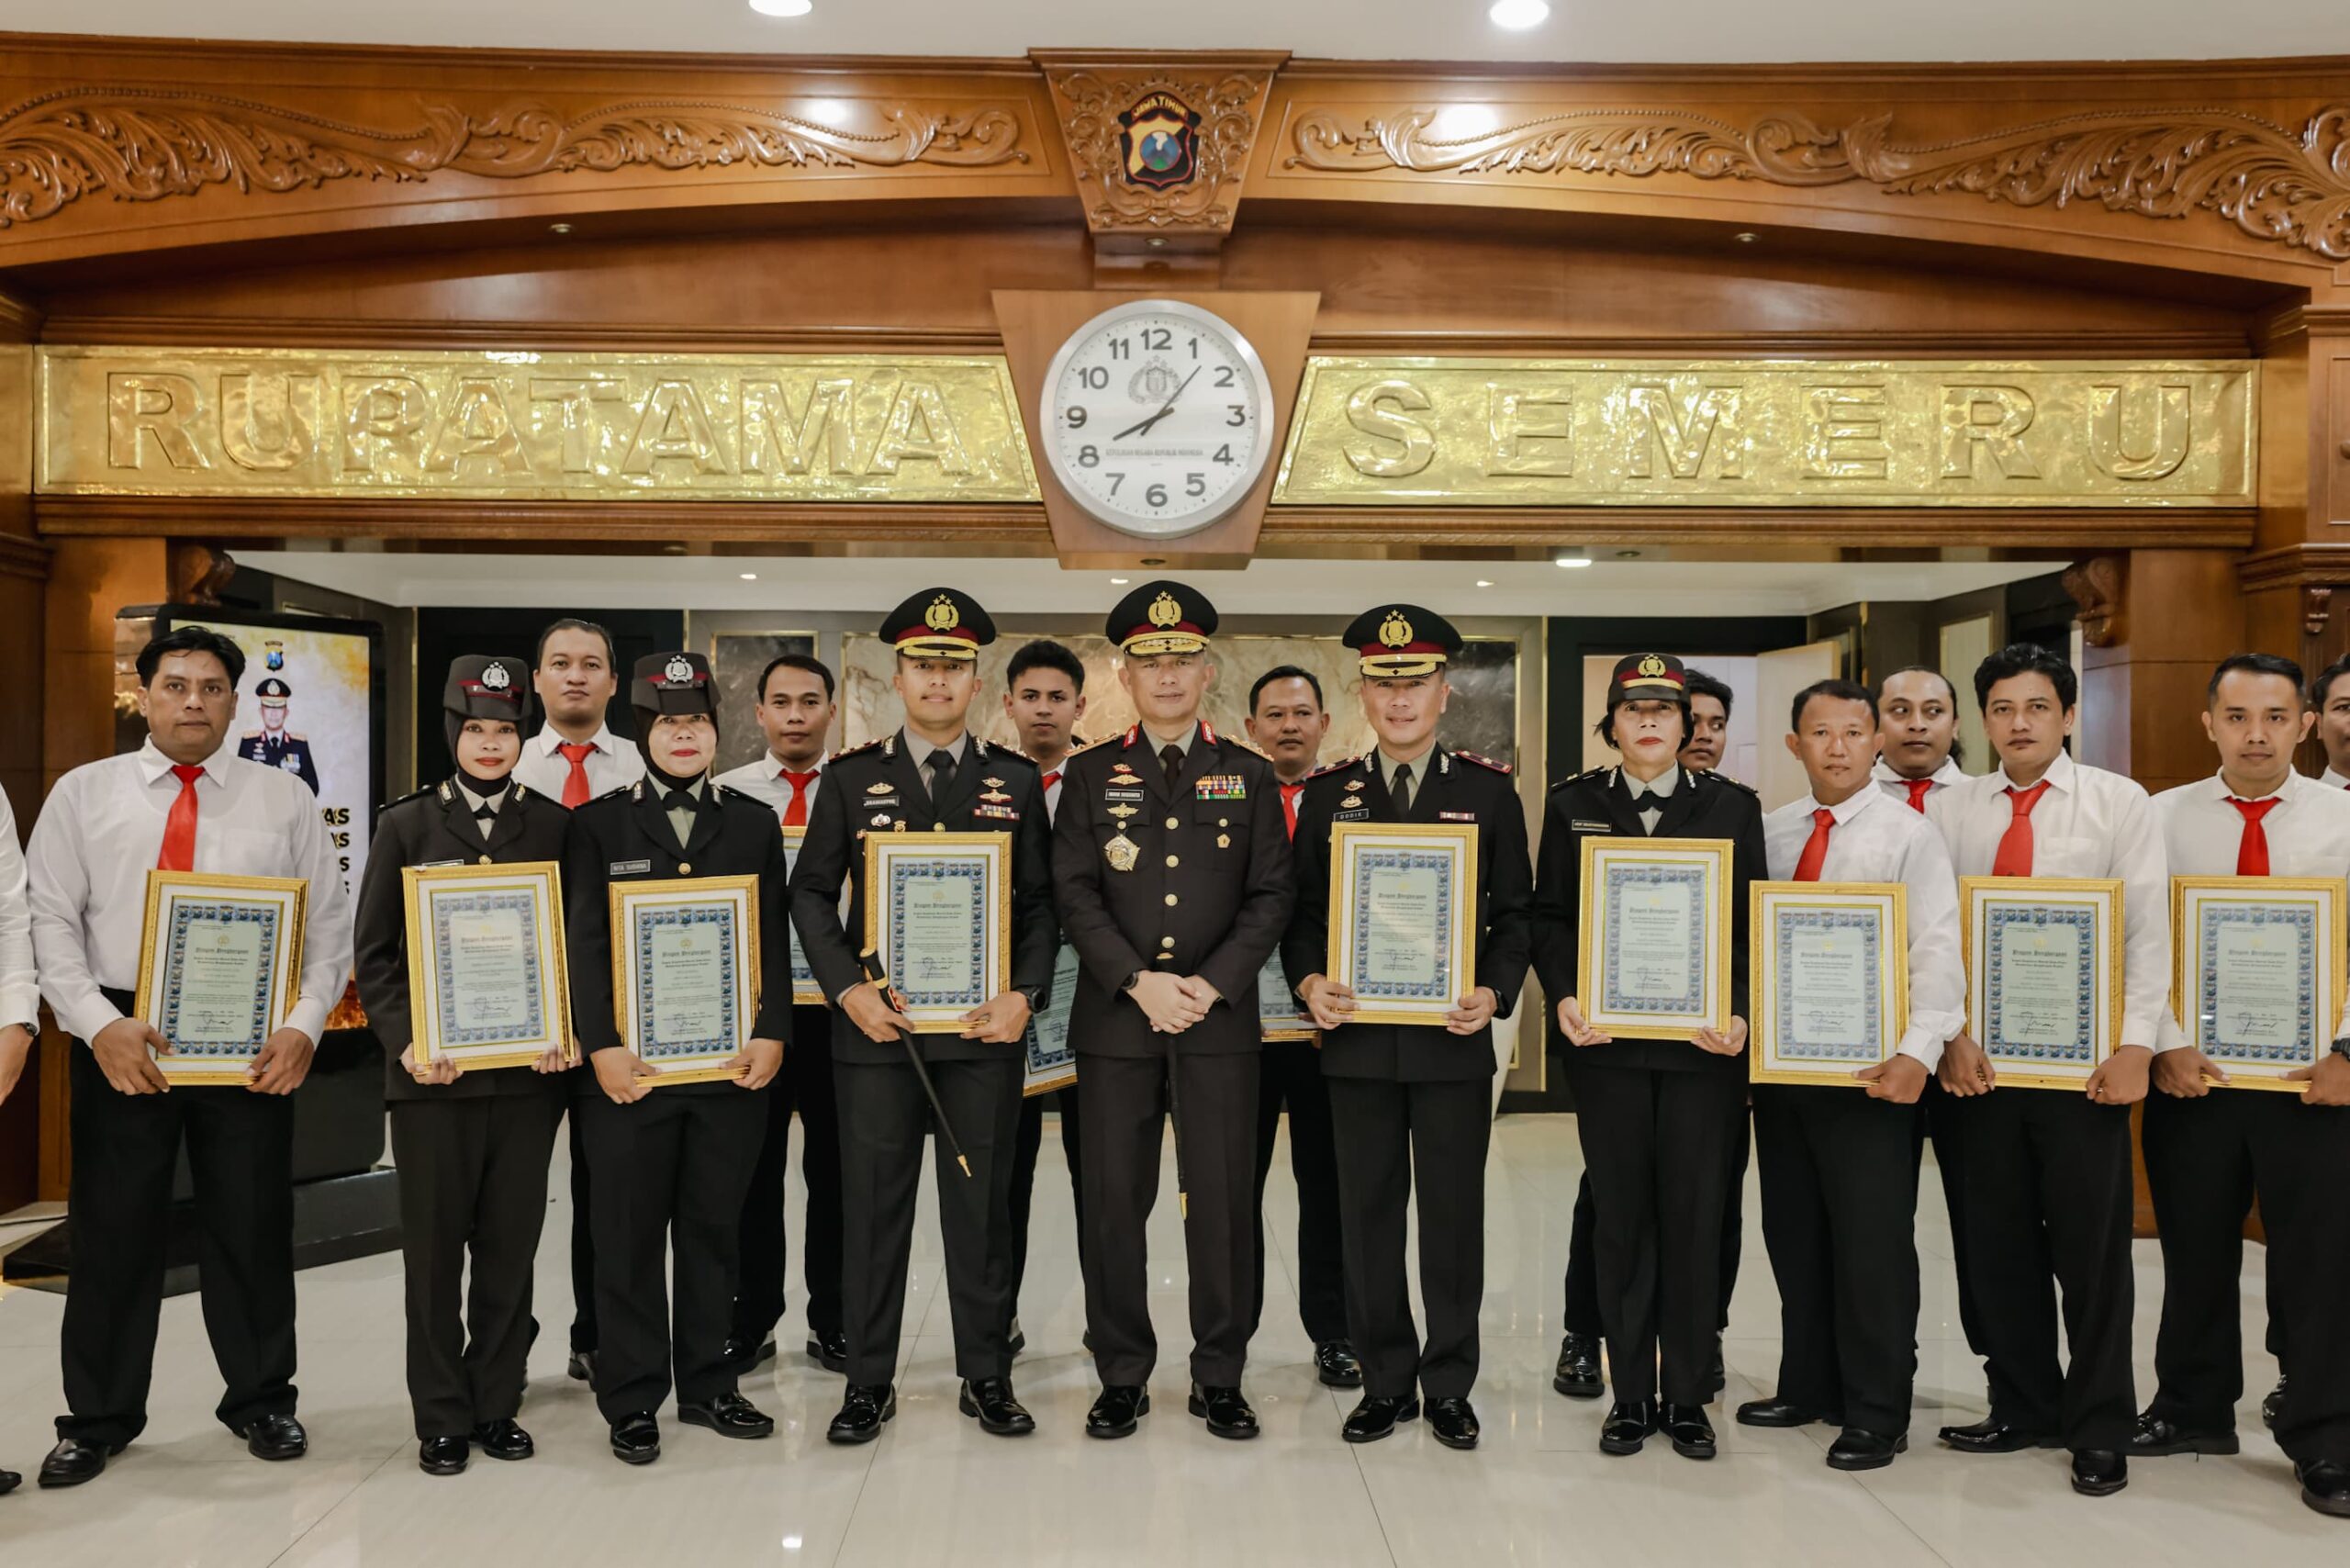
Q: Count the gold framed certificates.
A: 12